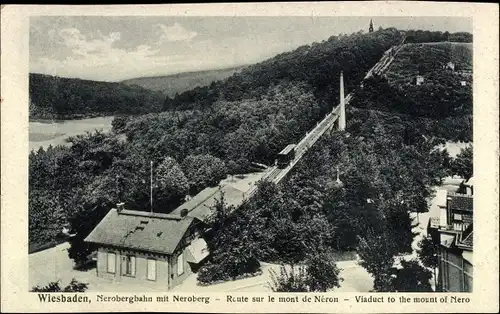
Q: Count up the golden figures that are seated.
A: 0